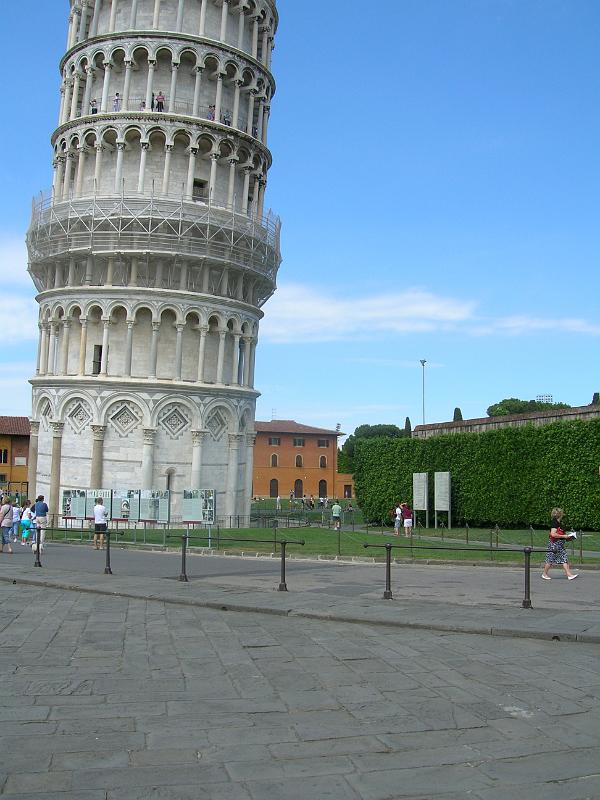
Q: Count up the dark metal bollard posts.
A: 6